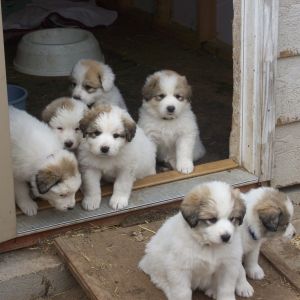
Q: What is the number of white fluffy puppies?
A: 7